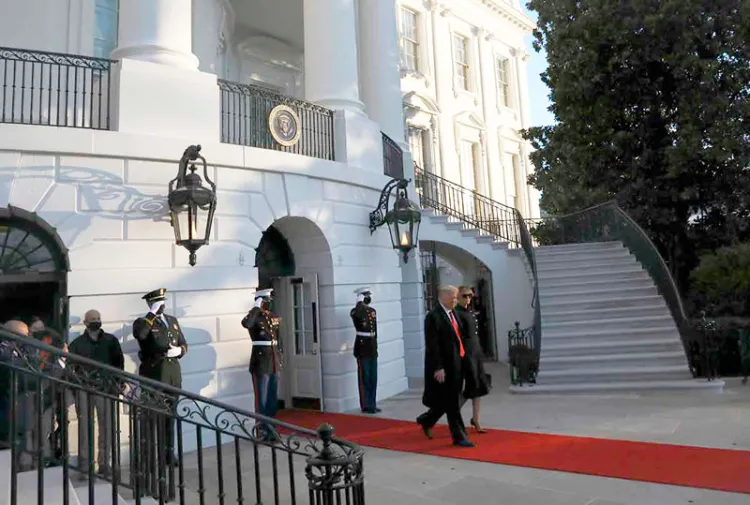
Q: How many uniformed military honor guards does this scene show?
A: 3